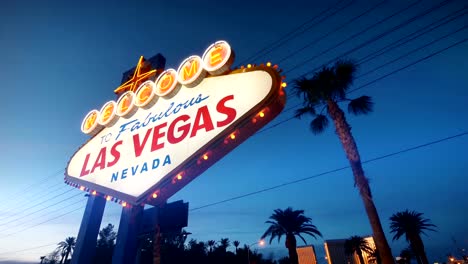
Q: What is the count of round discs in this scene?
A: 7